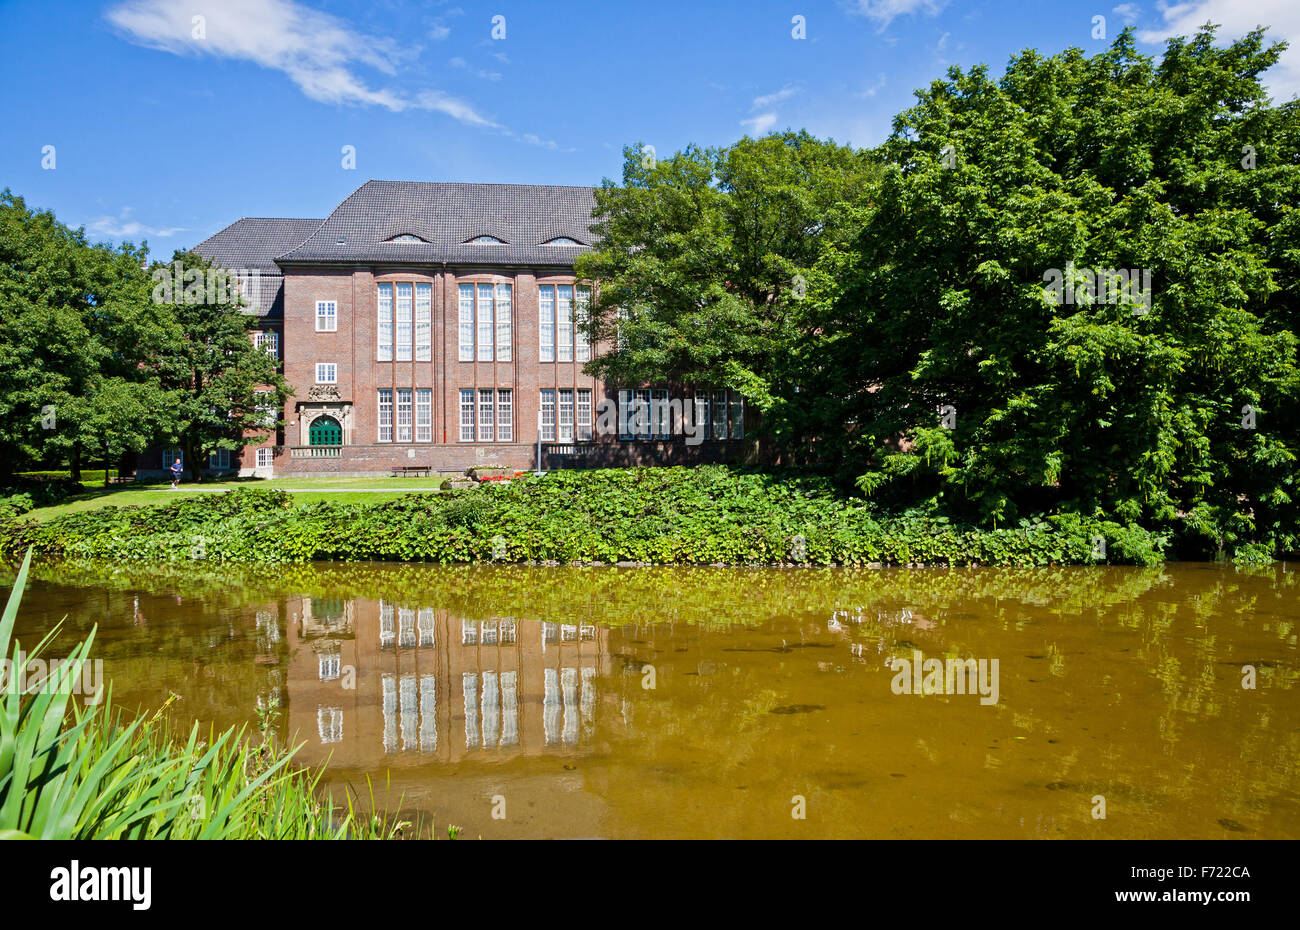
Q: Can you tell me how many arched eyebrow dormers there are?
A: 3